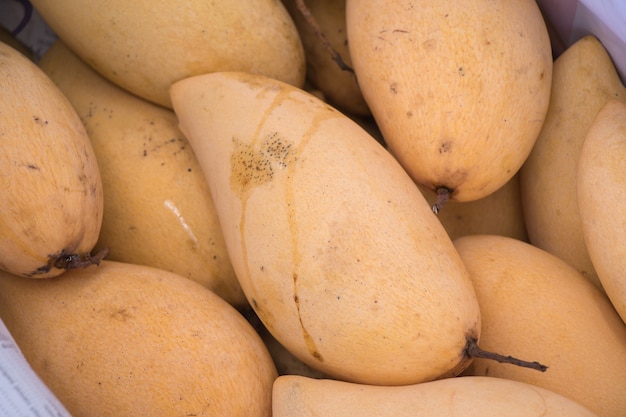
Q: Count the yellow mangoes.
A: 12